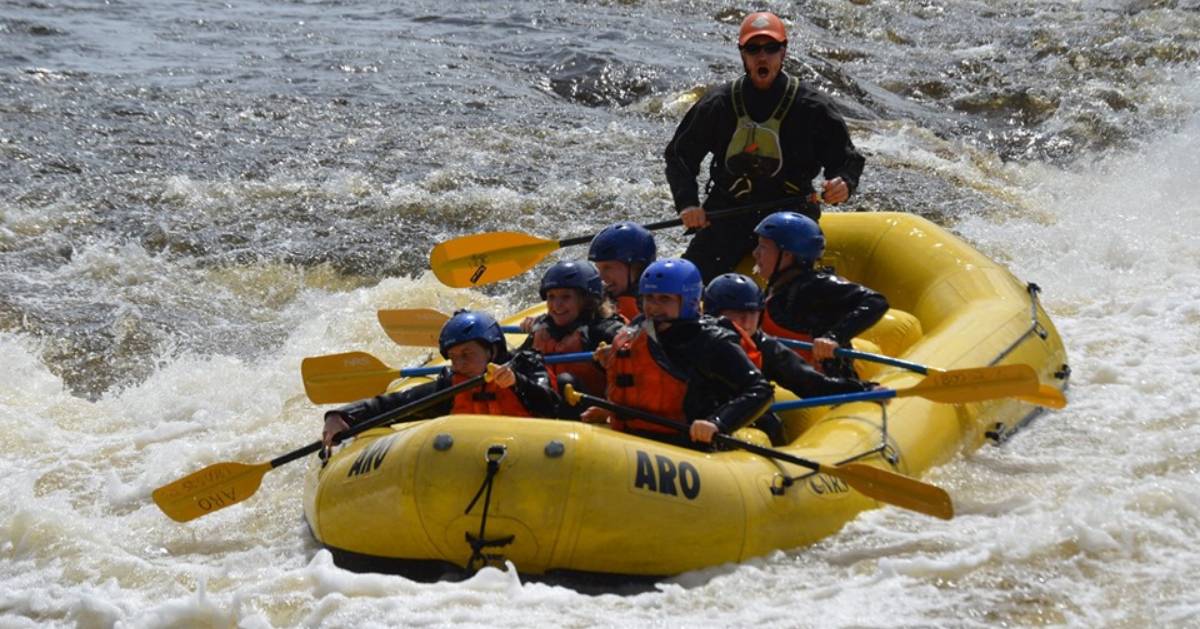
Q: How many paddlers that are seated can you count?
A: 6